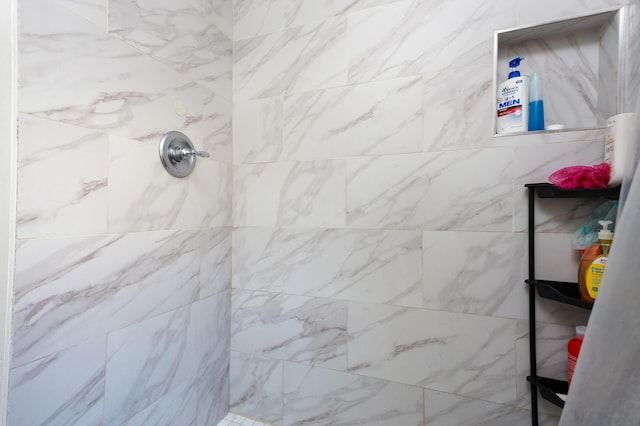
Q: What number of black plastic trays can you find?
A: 3